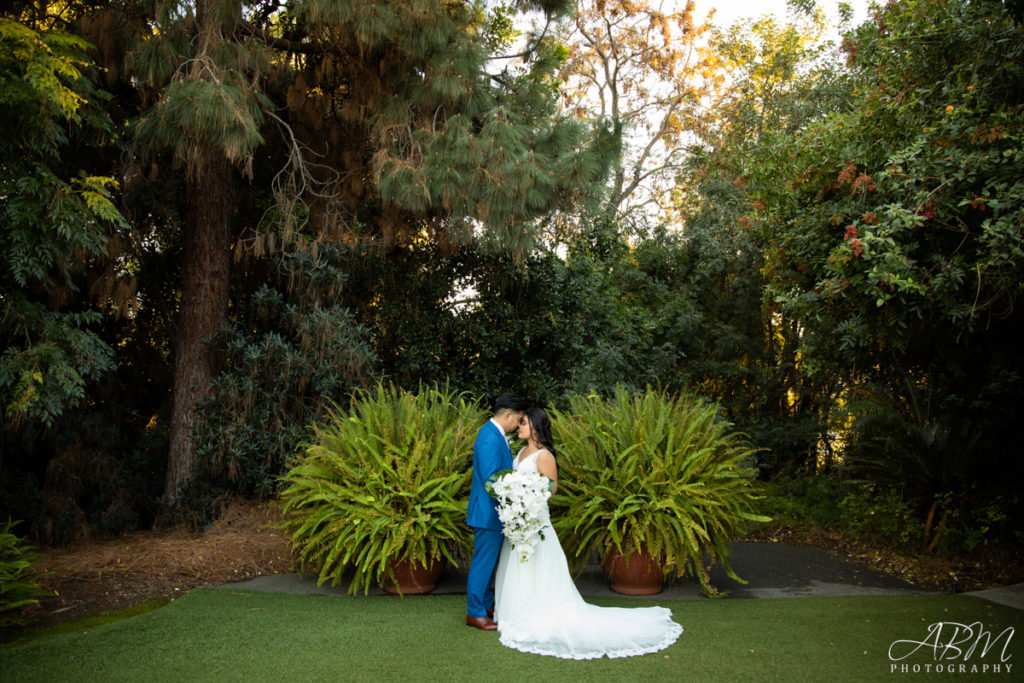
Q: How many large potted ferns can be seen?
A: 2